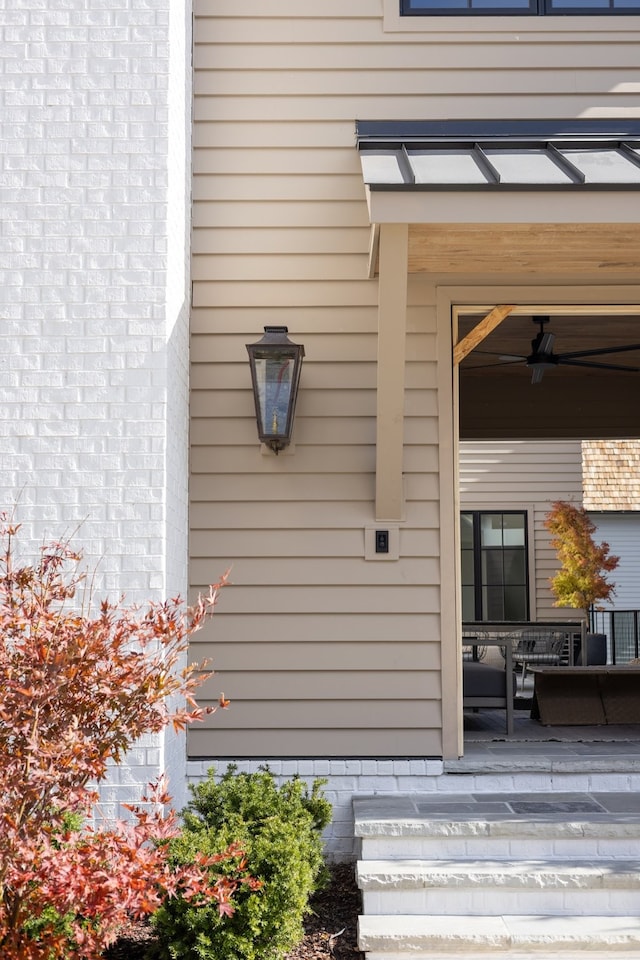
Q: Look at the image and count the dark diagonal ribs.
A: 4